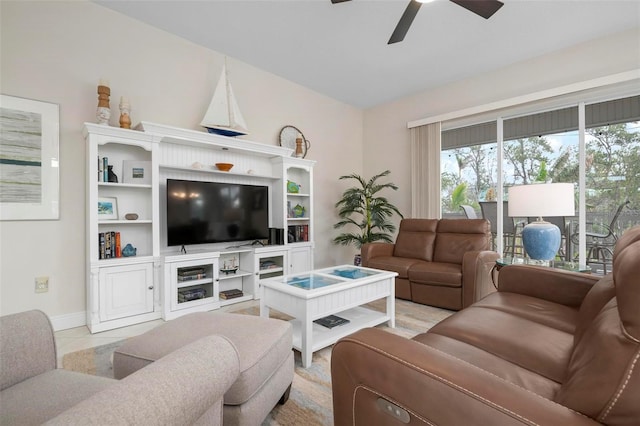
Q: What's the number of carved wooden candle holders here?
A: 3